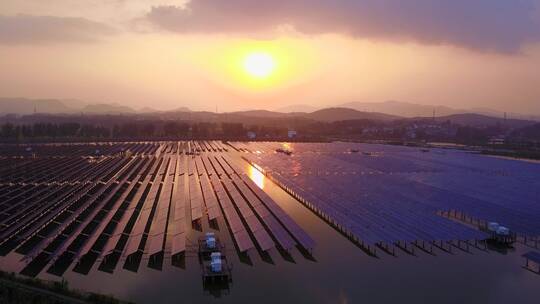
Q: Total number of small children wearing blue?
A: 0